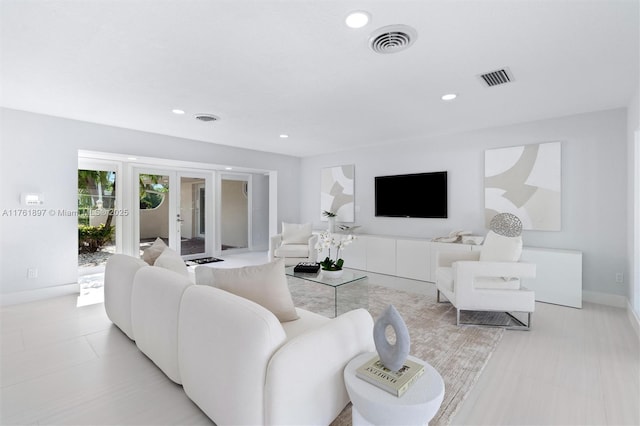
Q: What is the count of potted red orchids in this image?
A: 0